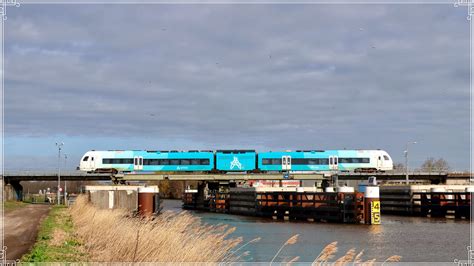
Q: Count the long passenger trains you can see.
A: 1